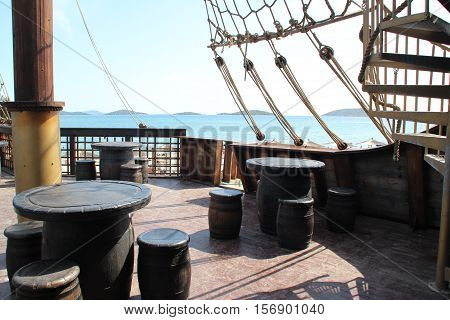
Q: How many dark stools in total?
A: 9